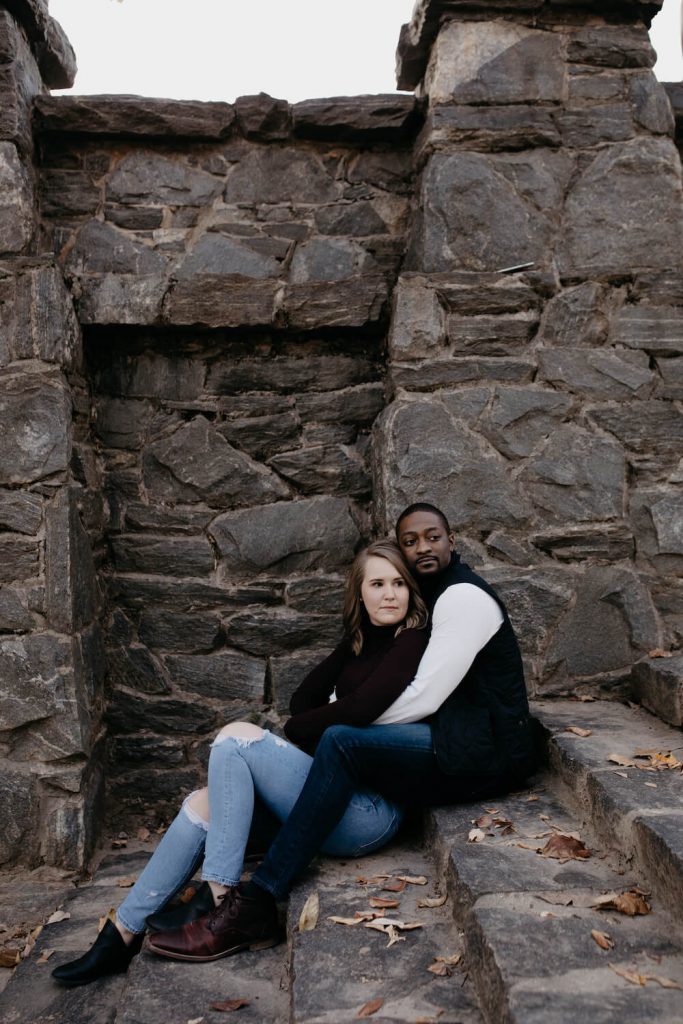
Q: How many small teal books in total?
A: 0